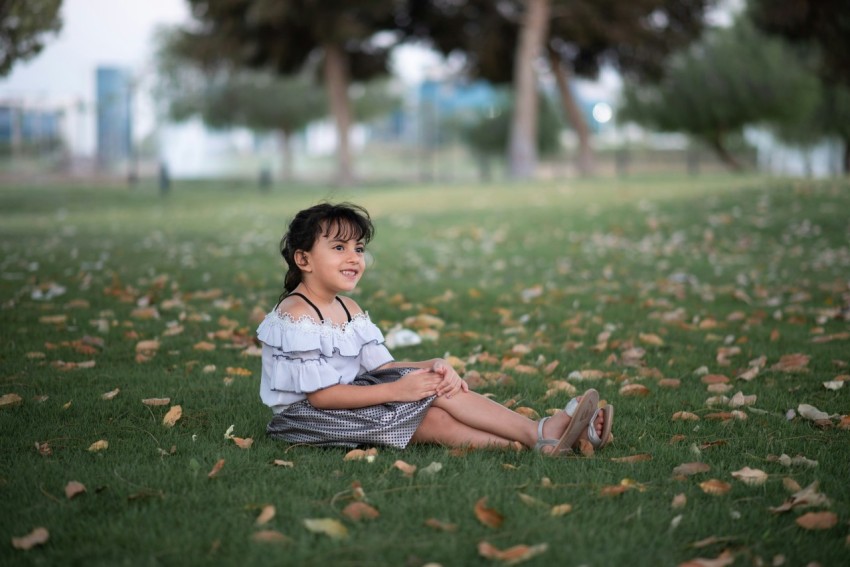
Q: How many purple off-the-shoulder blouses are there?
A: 0